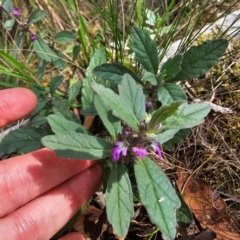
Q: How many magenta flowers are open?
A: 3